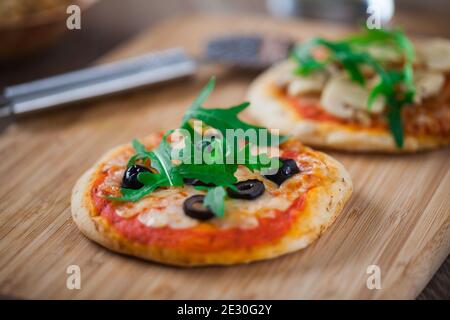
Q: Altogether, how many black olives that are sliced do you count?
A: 2